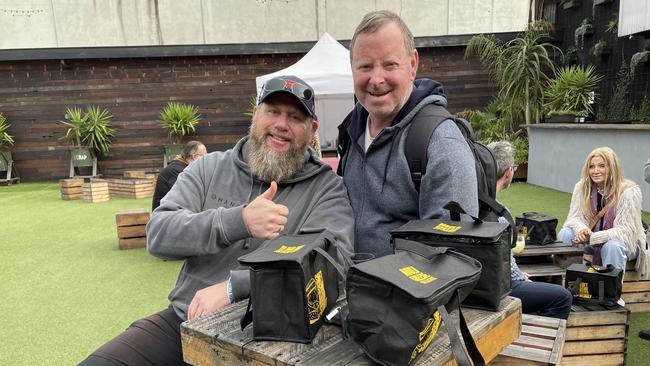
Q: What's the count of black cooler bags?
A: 5